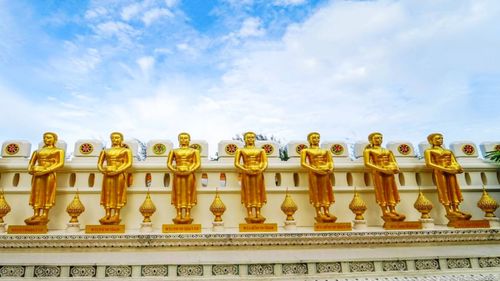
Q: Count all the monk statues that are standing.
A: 7